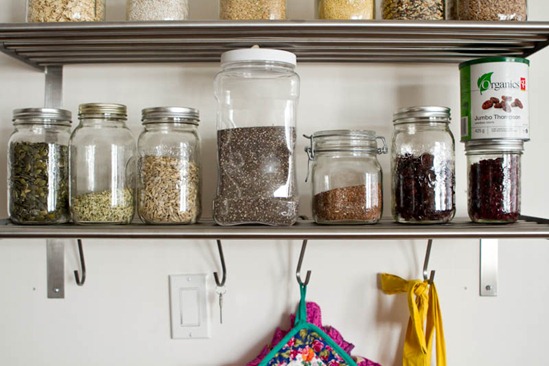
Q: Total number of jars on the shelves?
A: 13